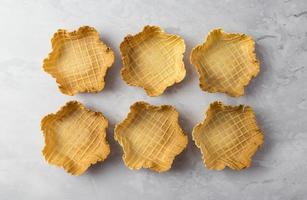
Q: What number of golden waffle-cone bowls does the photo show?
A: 6